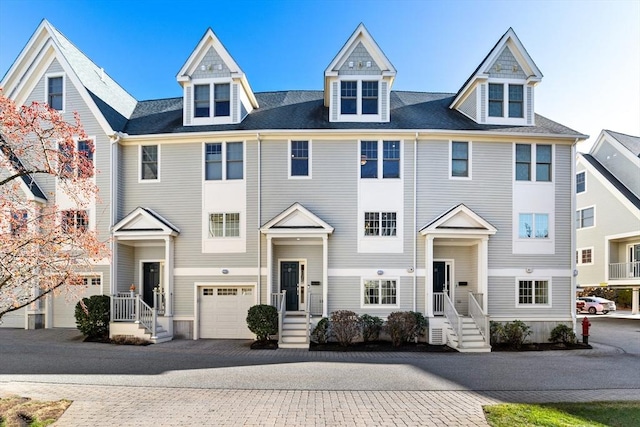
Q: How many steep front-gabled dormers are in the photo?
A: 3